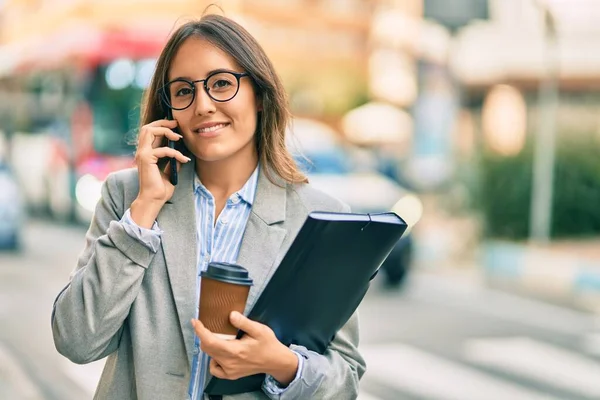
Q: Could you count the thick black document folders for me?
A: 1